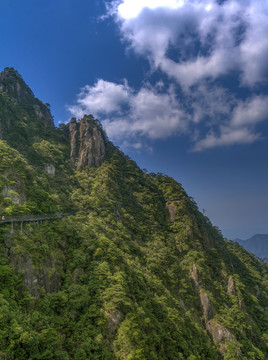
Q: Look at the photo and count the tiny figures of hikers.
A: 3